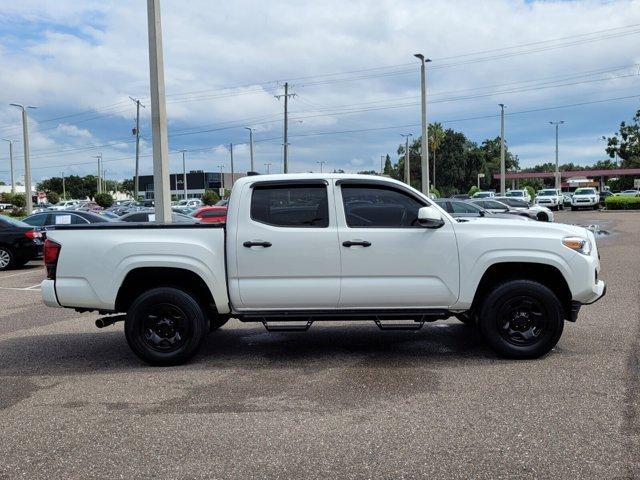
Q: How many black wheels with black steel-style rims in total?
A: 2